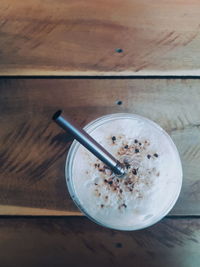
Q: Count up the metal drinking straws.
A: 1